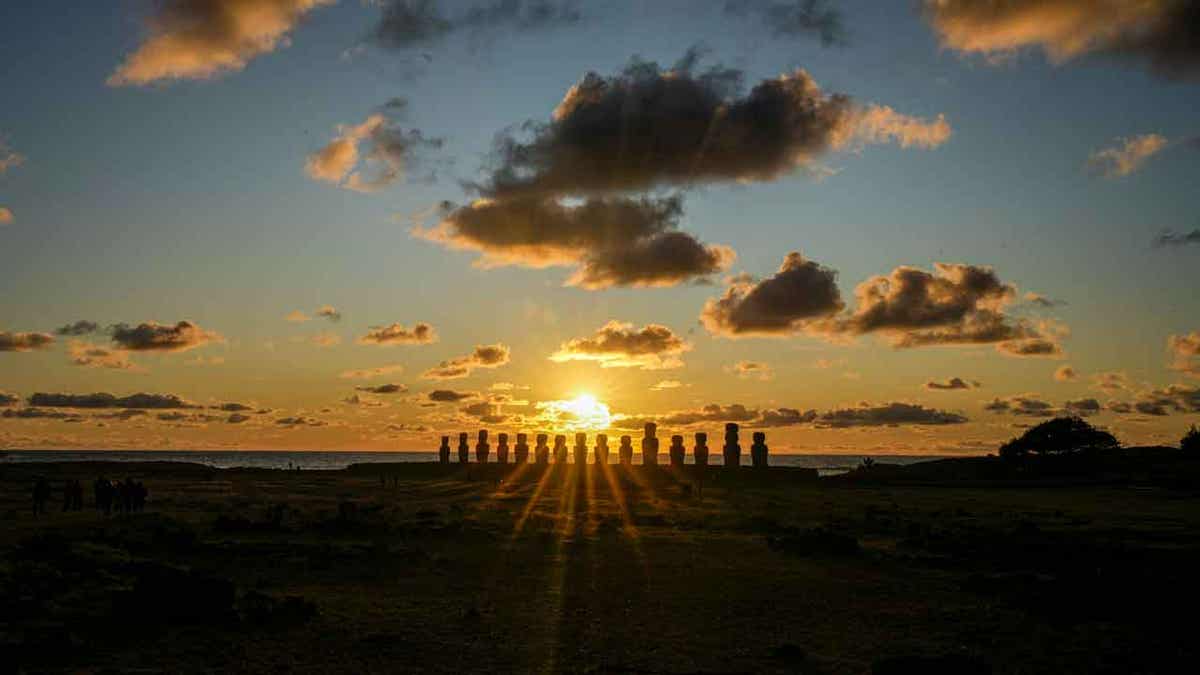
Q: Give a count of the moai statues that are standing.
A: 15